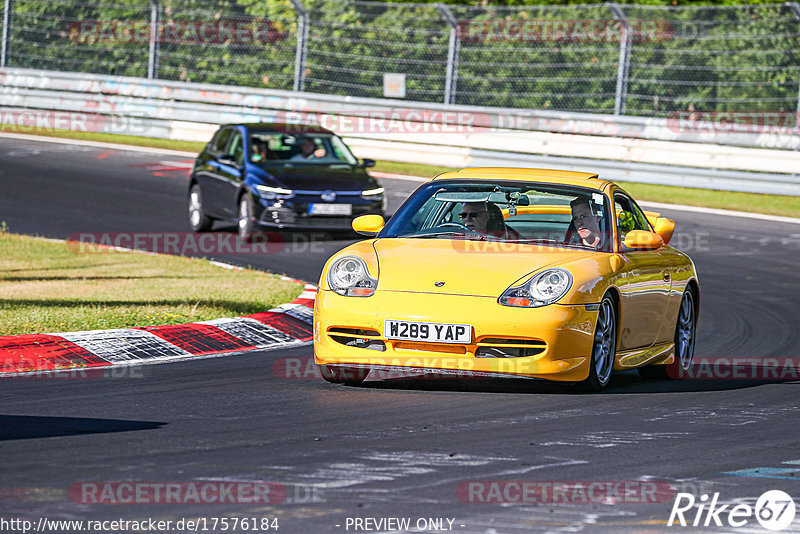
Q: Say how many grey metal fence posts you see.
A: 6